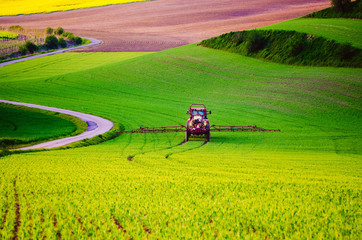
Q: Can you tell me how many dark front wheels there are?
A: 2